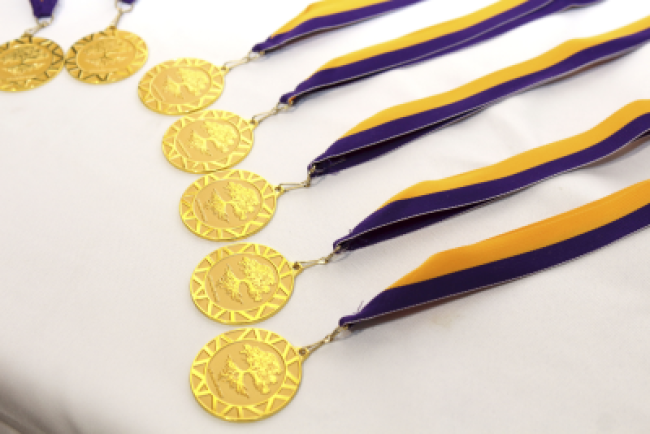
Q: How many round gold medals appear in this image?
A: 7